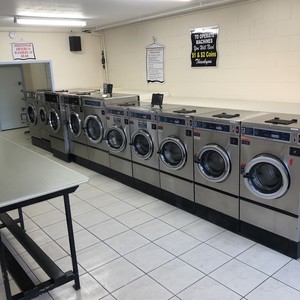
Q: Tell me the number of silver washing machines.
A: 10